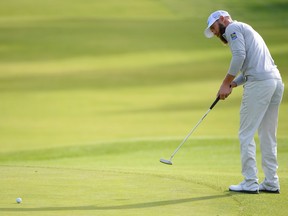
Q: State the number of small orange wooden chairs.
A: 0